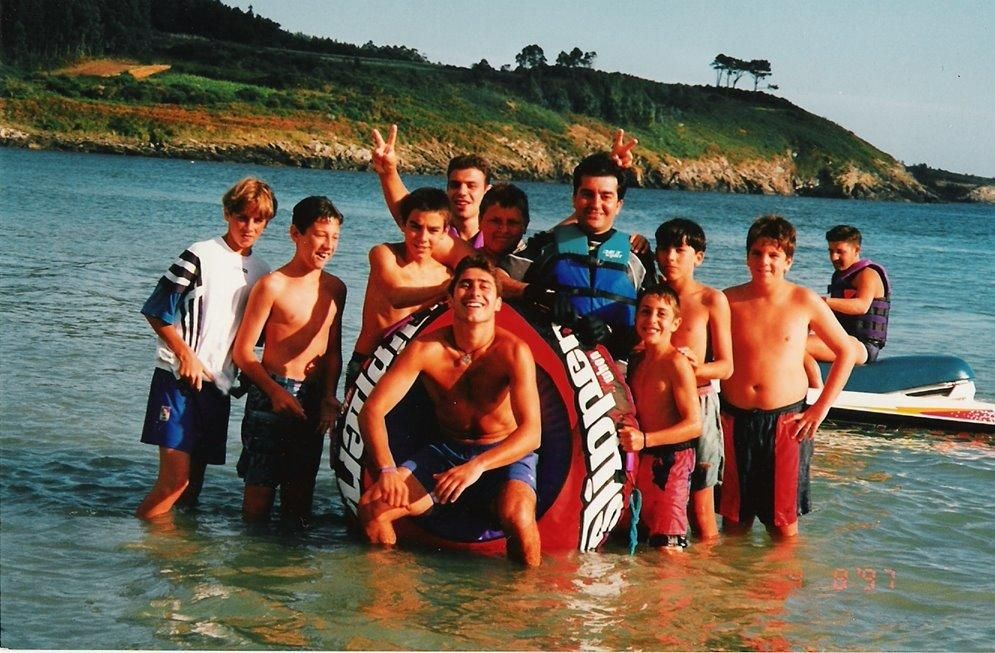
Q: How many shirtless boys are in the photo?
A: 6